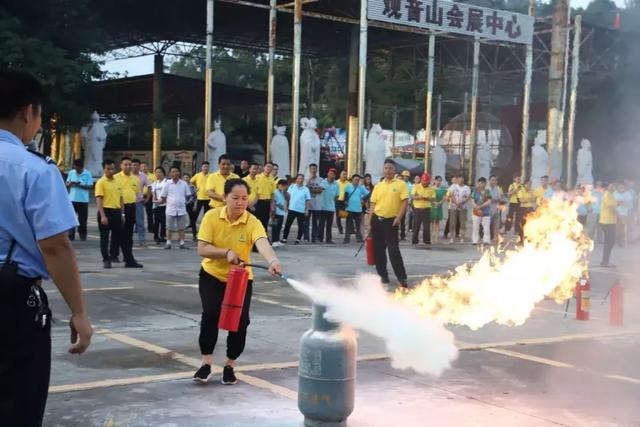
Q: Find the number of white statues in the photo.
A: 9